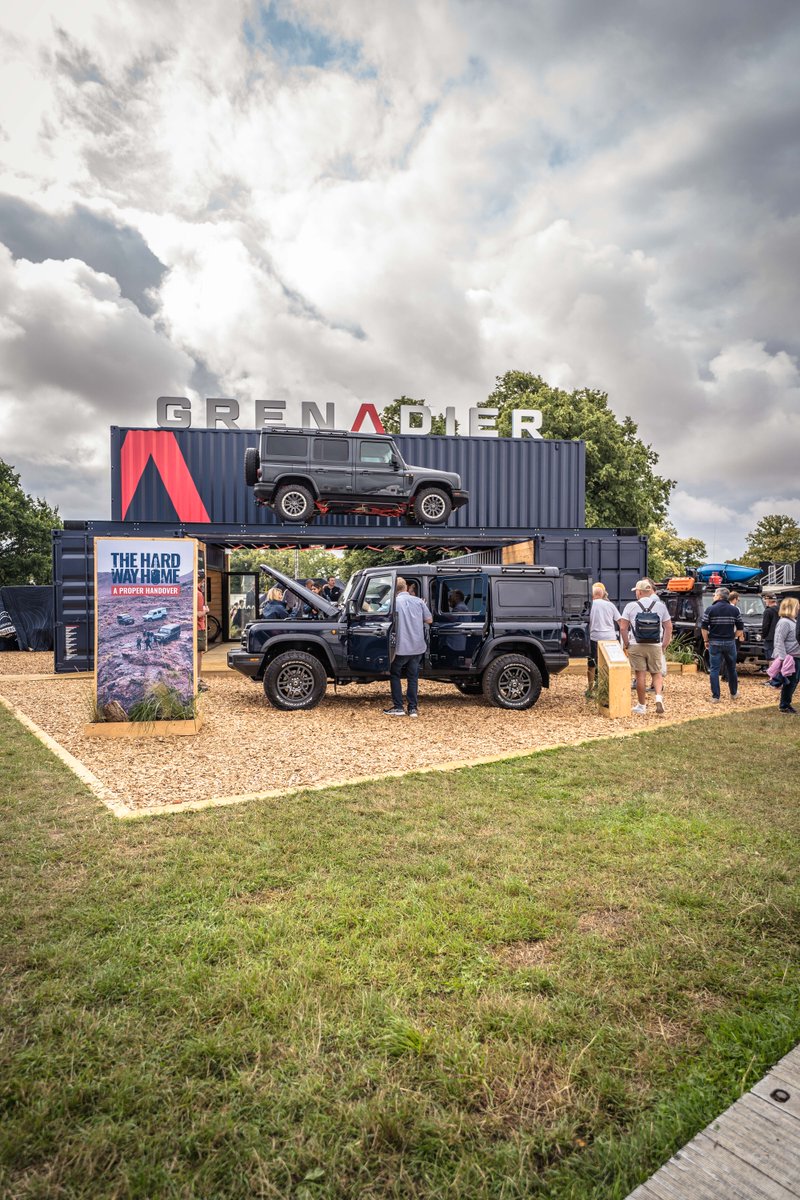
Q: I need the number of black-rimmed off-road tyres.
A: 2